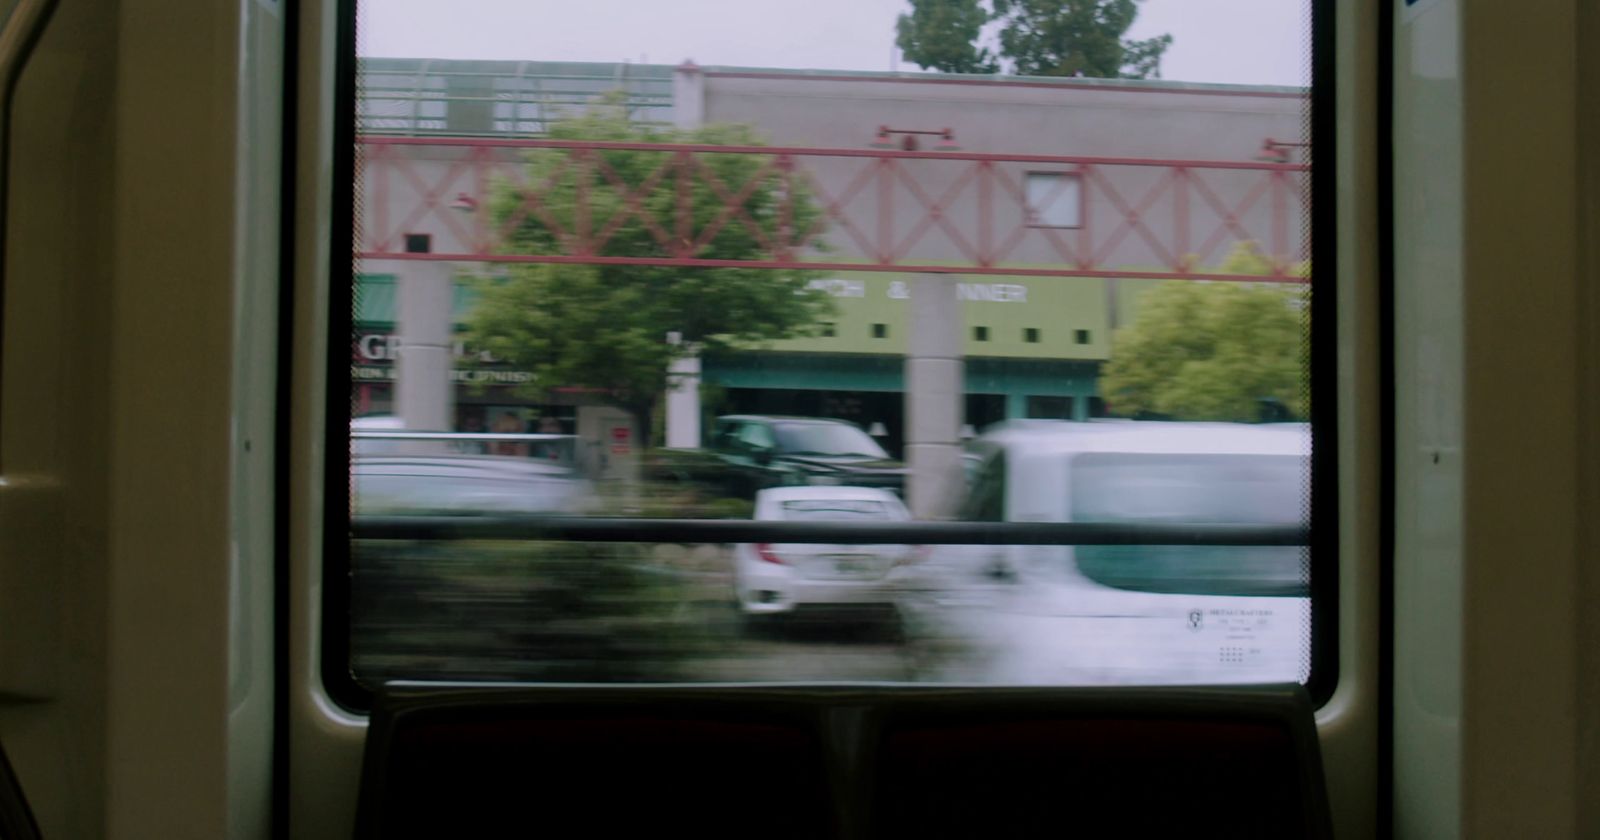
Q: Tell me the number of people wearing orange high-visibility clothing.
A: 0